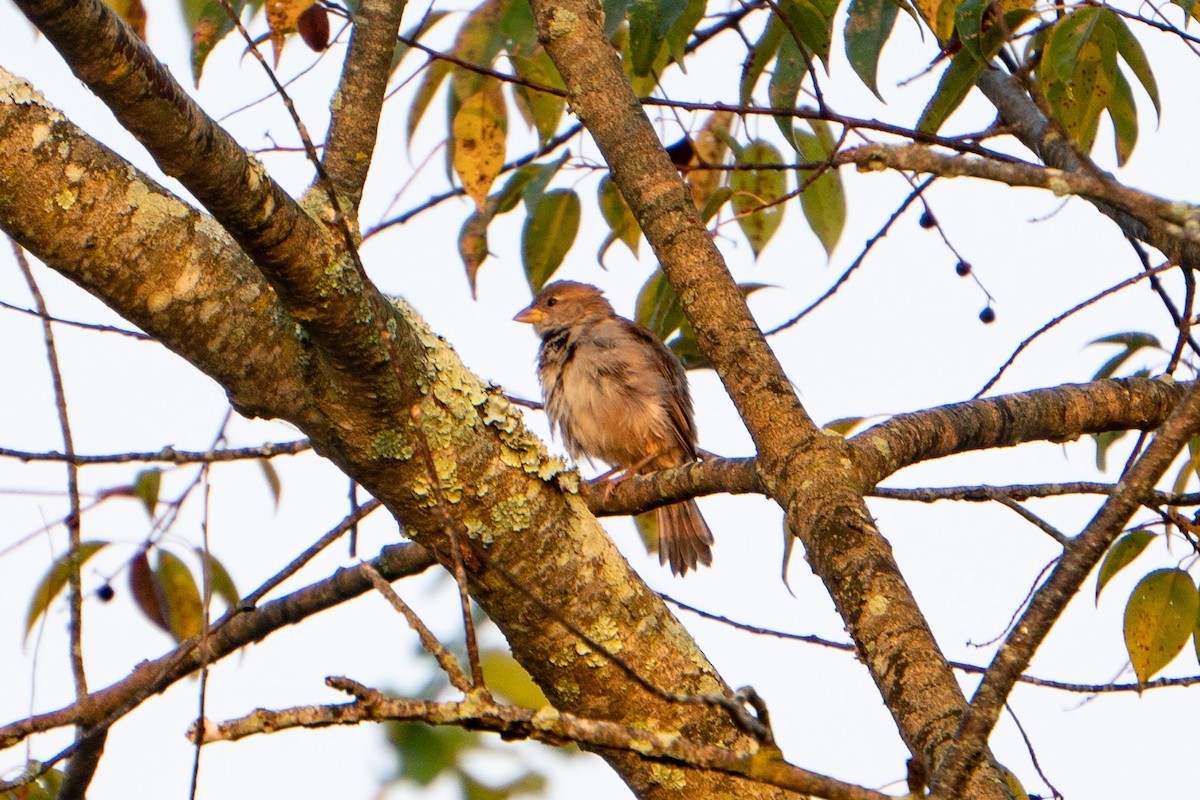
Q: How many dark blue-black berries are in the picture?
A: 4